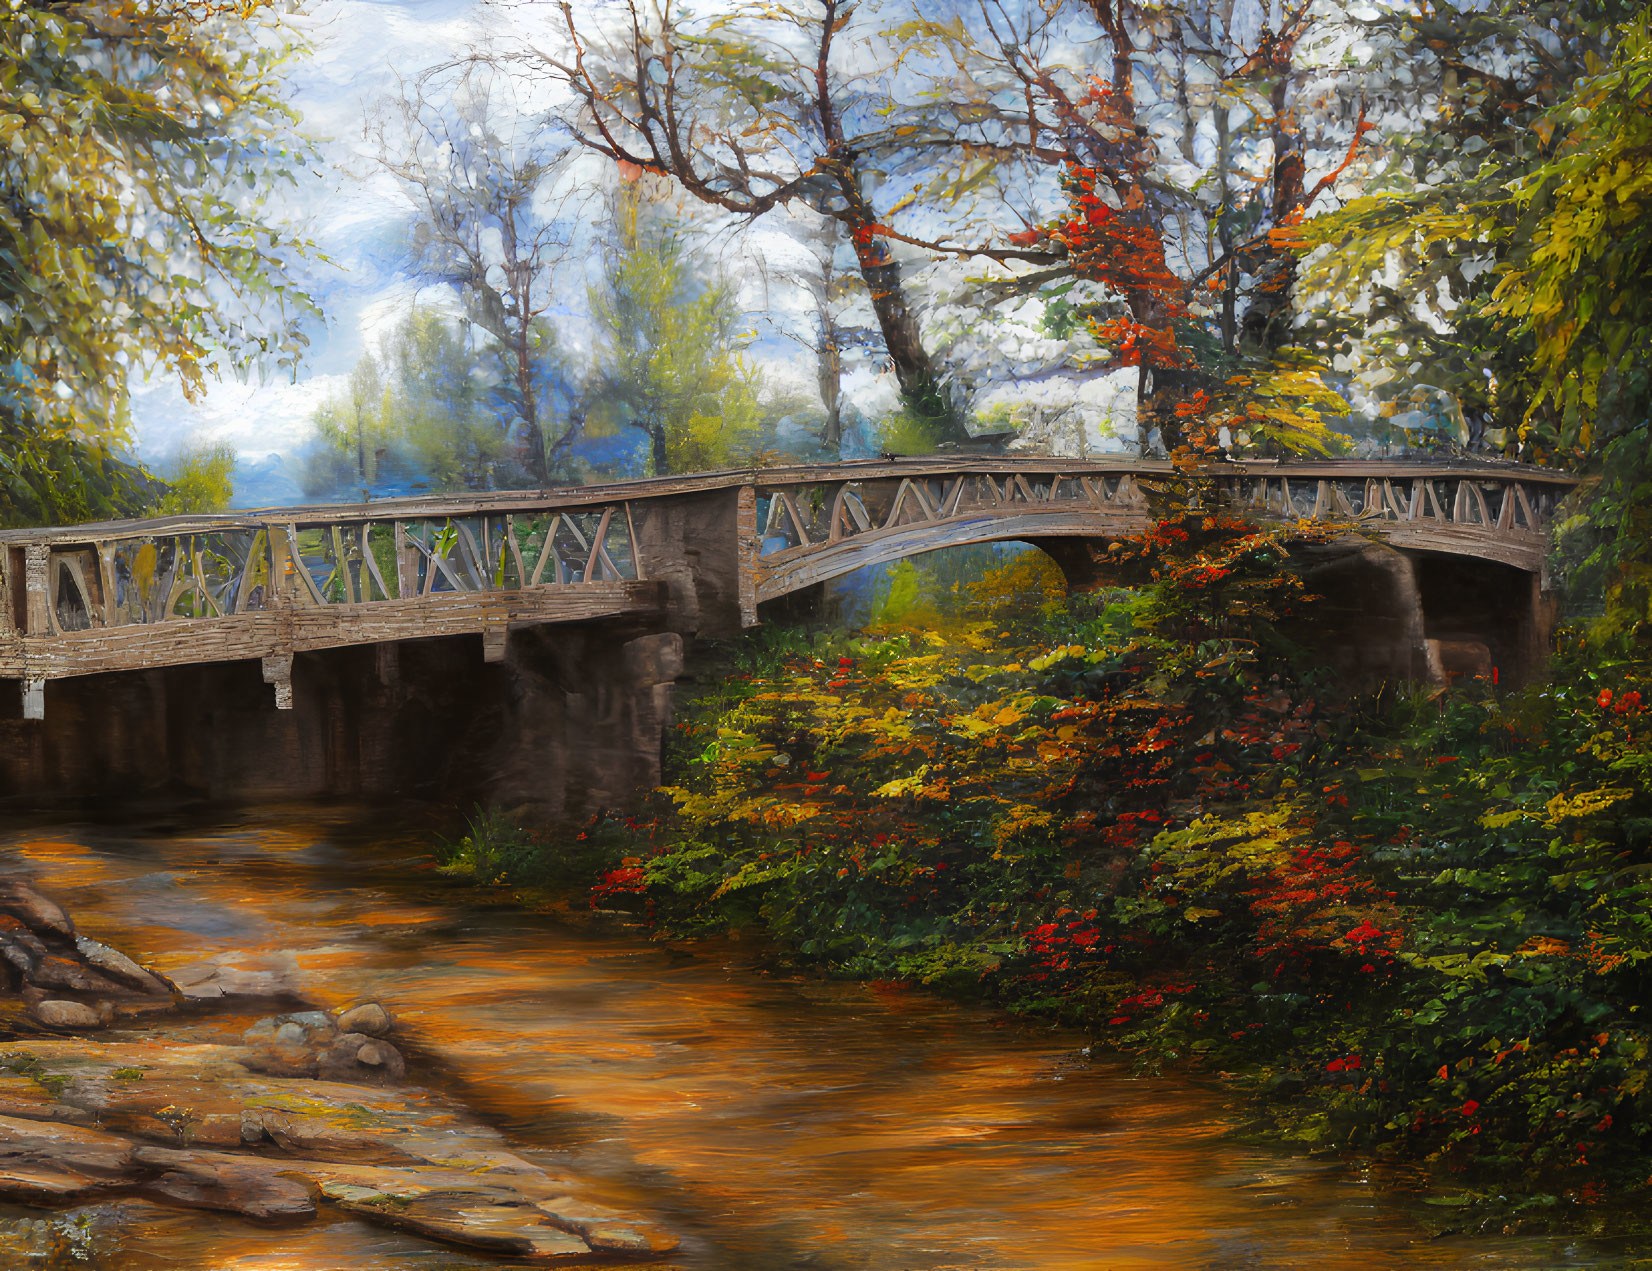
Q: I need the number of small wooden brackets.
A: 3